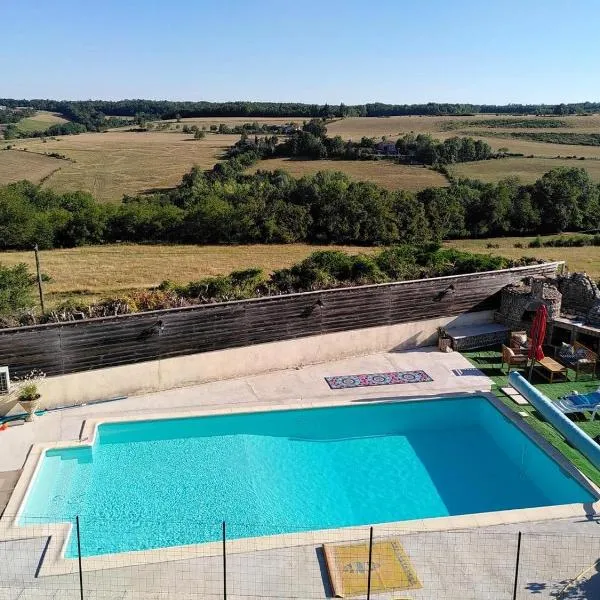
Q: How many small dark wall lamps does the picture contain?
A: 3